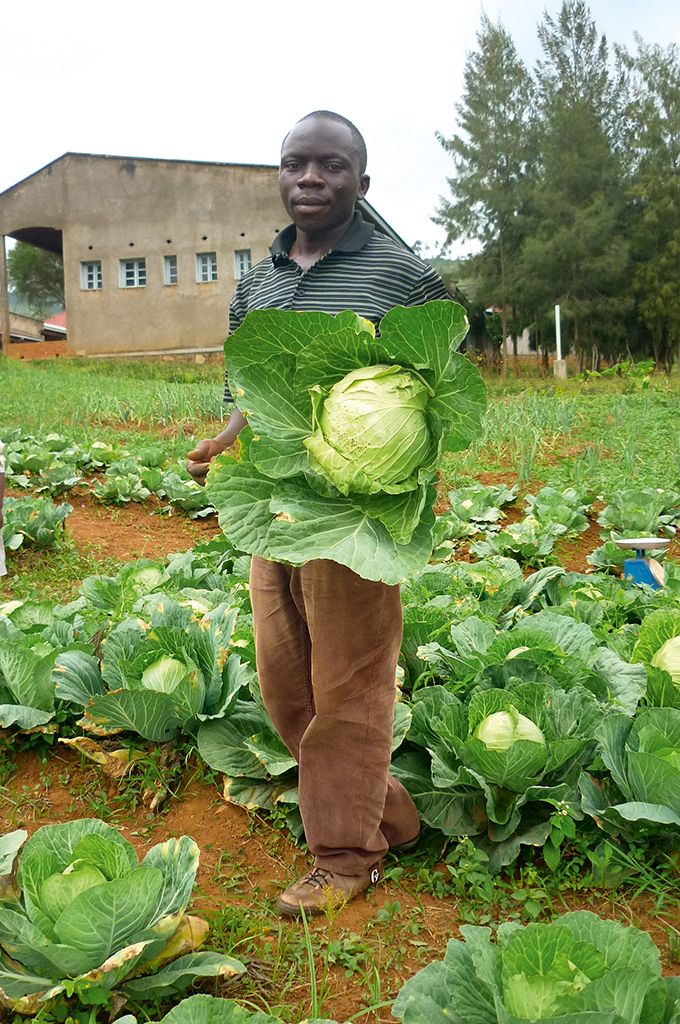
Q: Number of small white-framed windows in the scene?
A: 5